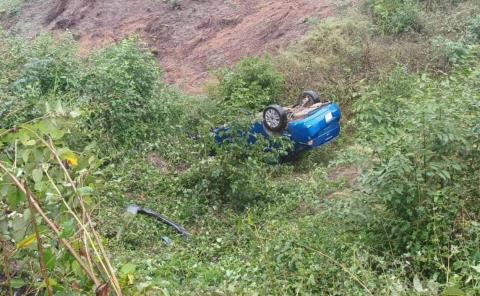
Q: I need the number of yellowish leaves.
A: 2